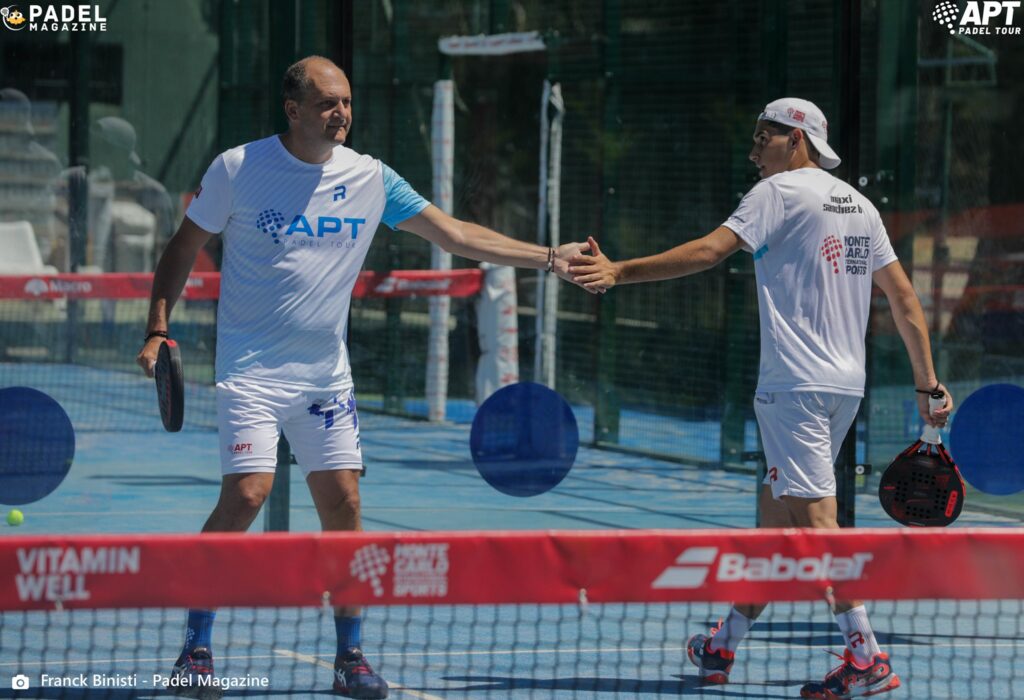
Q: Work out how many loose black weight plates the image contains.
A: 0